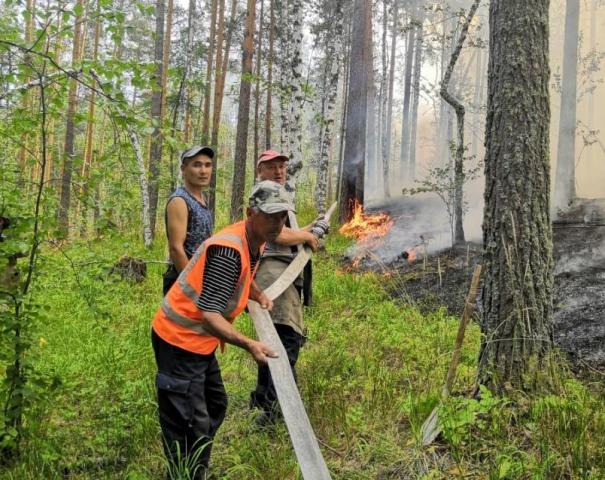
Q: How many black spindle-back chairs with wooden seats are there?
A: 0